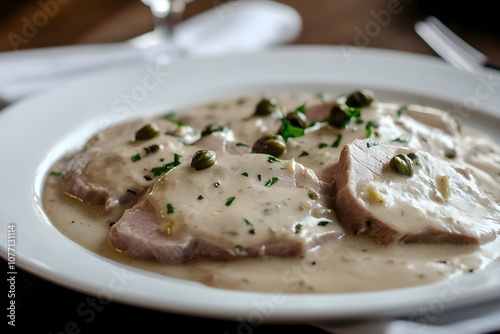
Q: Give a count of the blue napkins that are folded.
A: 0